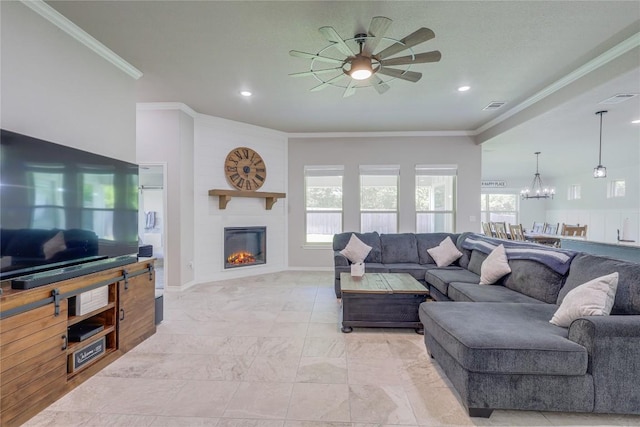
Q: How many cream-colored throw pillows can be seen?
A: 4